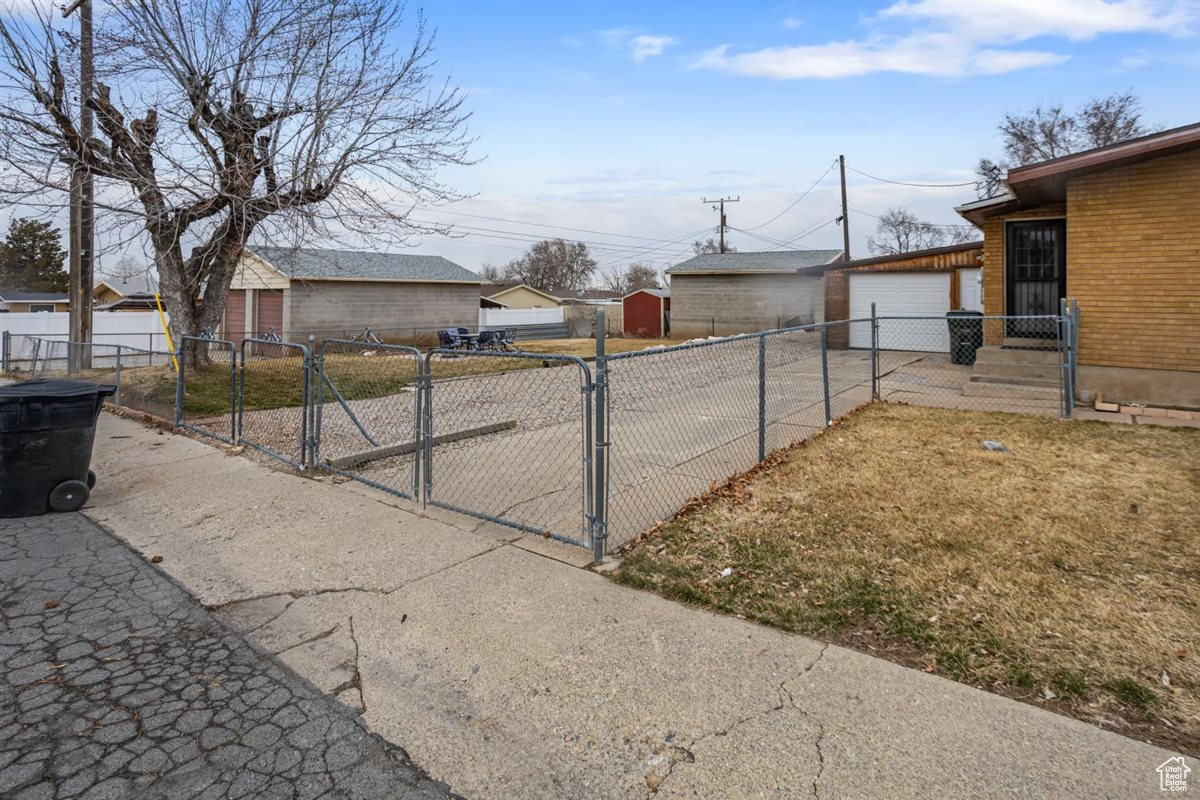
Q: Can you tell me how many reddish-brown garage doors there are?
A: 2